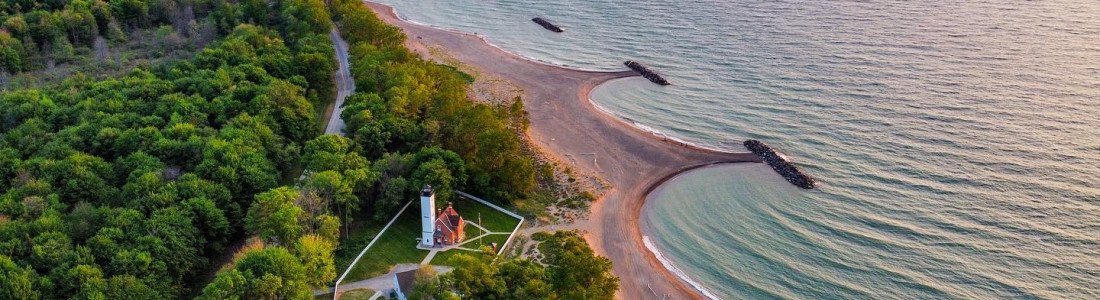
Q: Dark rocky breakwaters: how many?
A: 3